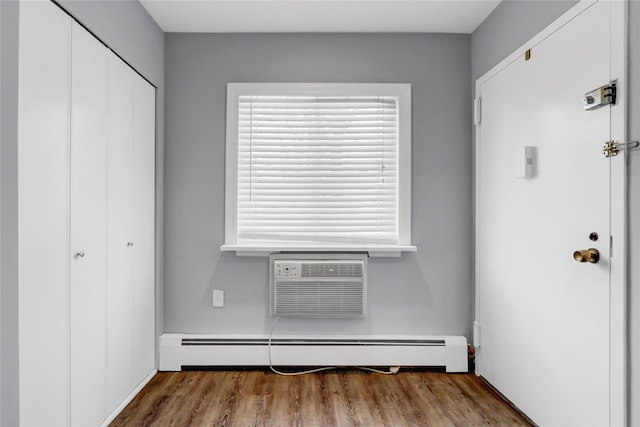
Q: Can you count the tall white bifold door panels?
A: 4